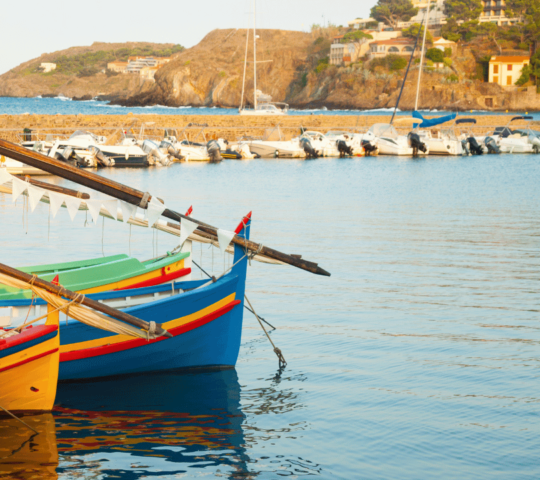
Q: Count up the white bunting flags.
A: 11